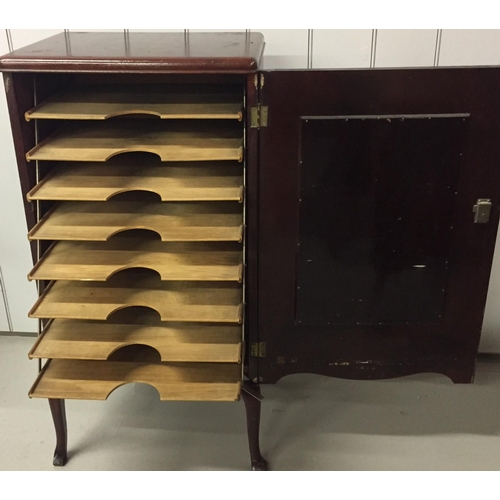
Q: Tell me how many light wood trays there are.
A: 8